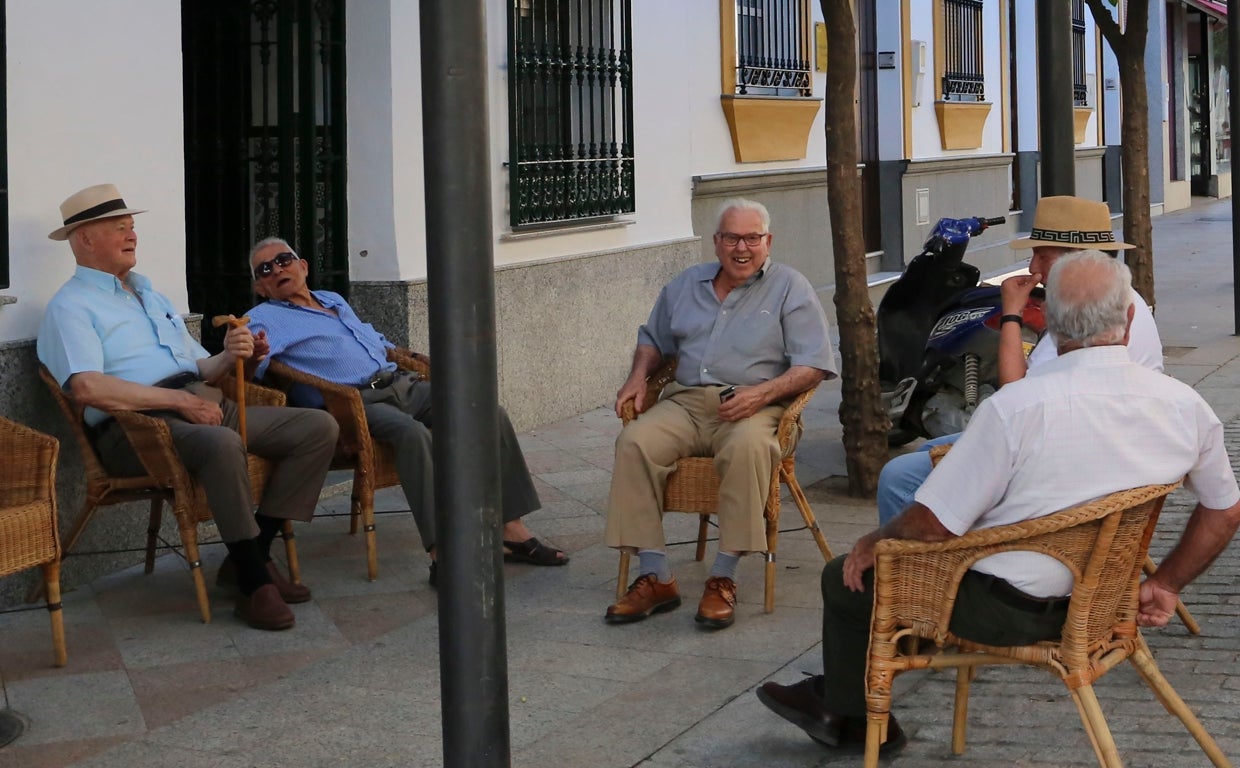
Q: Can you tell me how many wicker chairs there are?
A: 6